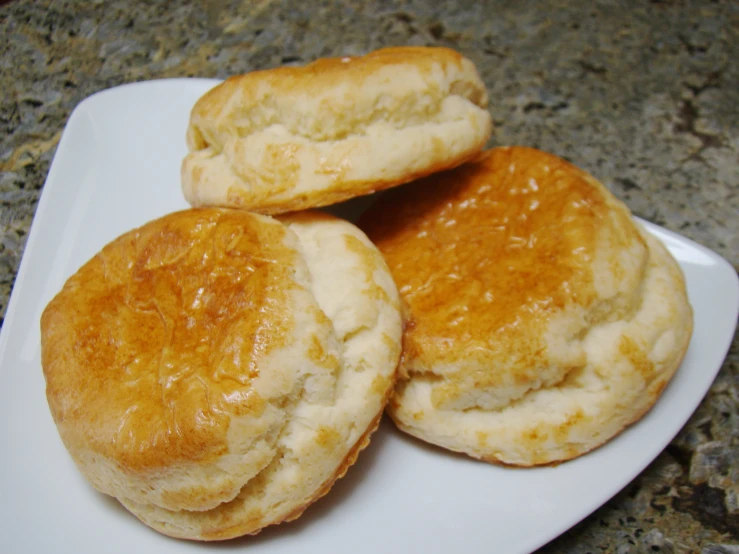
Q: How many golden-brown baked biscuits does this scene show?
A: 3